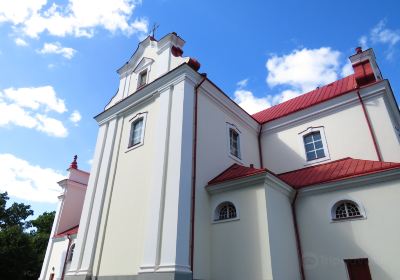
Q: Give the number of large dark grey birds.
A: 0